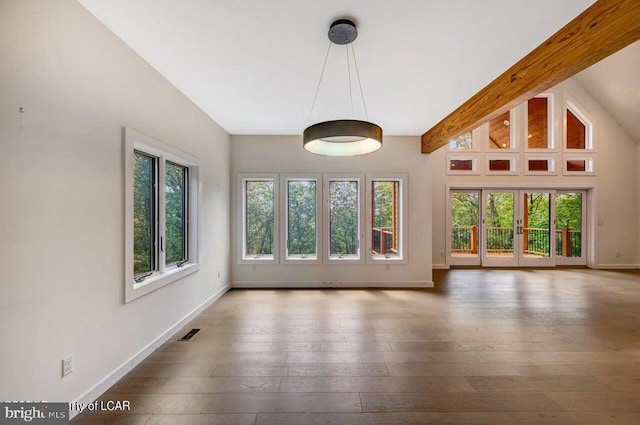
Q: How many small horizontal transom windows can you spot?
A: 4